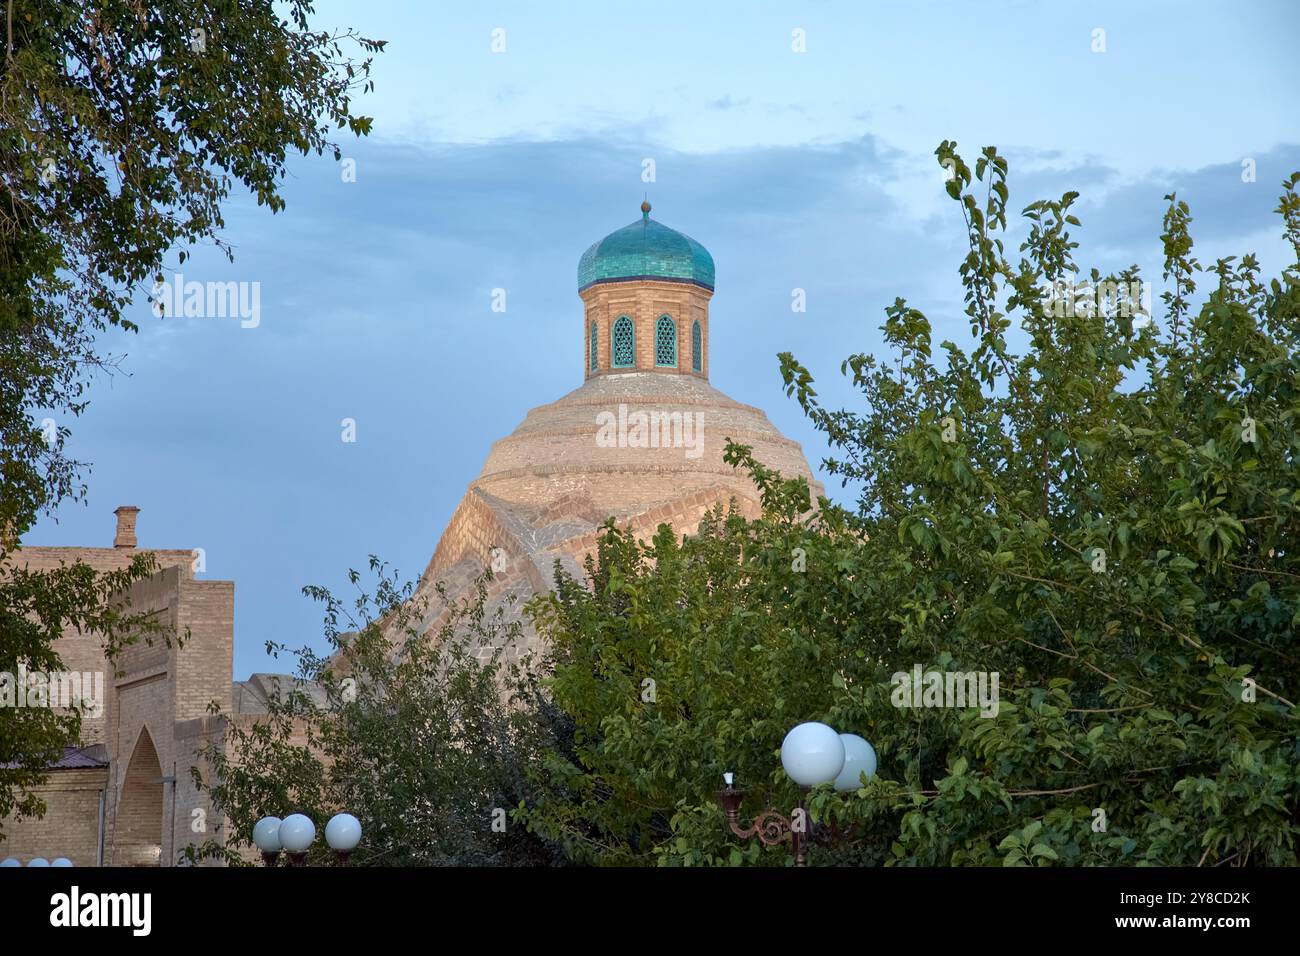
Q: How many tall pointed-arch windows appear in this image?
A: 4